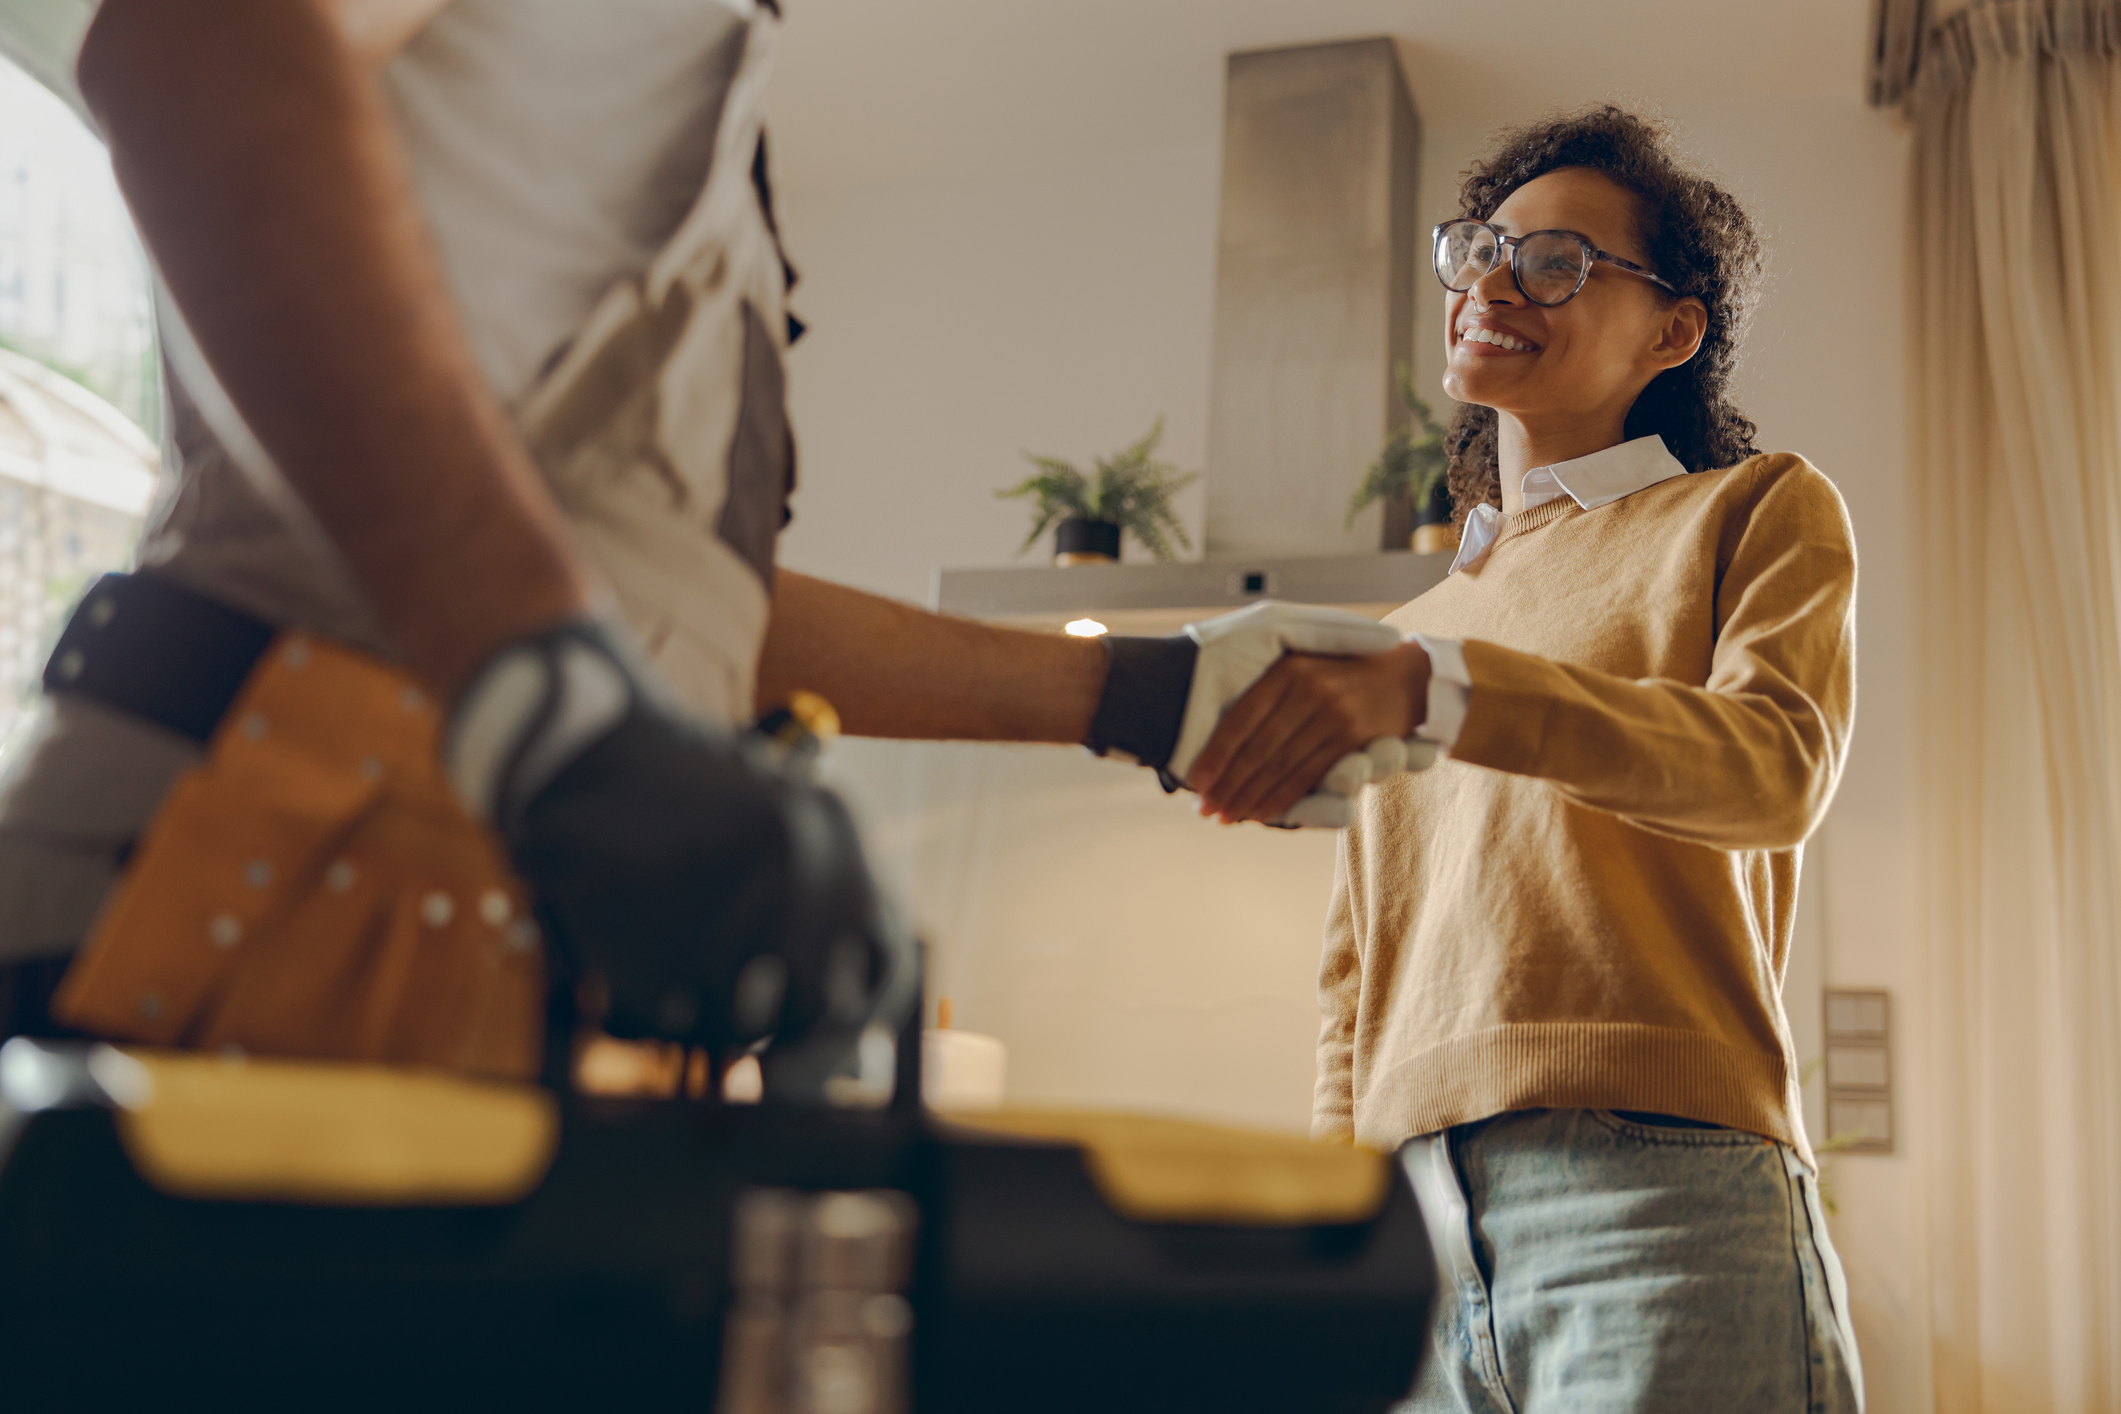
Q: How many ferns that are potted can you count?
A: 2